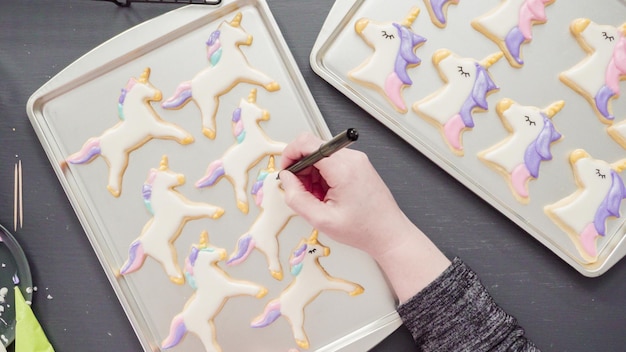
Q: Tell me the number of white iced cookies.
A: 15